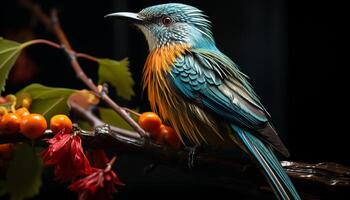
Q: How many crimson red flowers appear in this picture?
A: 2